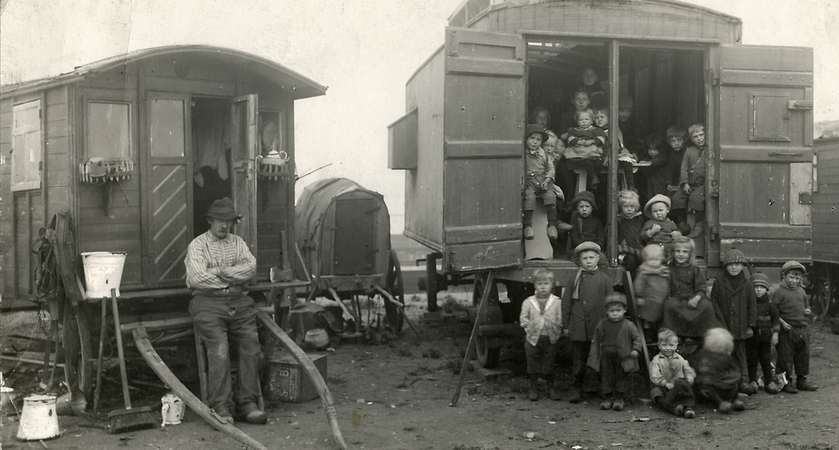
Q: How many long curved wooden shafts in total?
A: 2